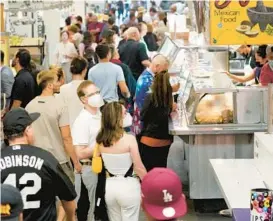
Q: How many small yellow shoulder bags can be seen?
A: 1